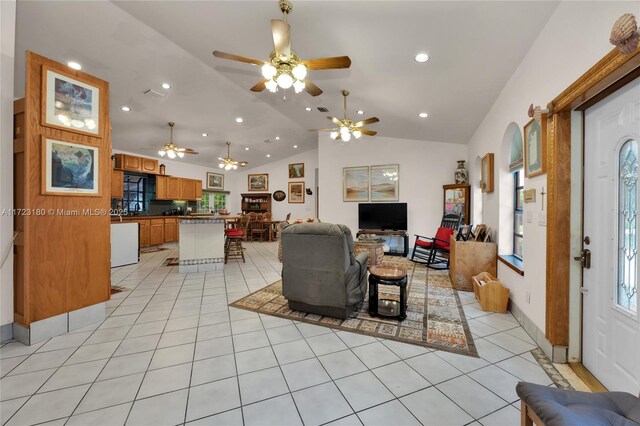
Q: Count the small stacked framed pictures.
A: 2